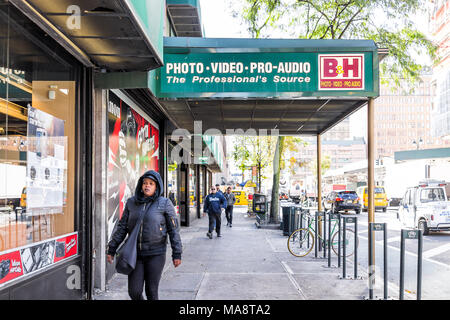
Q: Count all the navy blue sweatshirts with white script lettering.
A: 1